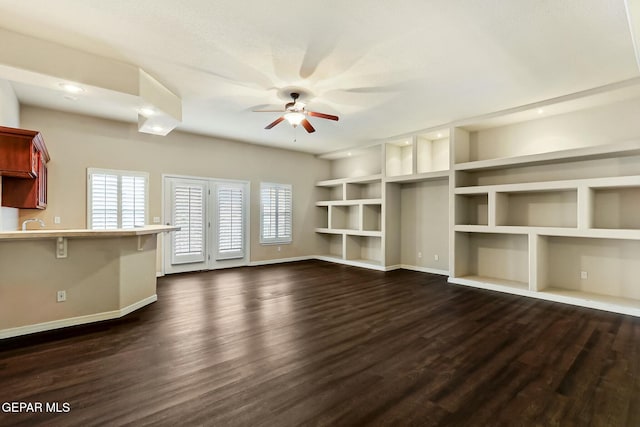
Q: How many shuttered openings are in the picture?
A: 4